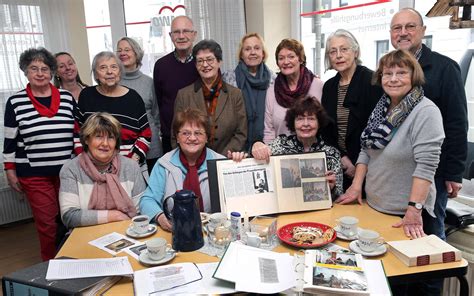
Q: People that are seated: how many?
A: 3